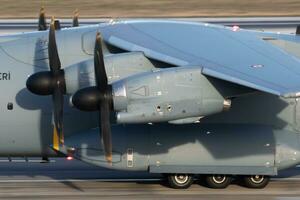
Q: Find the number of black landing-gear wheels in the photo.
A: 3